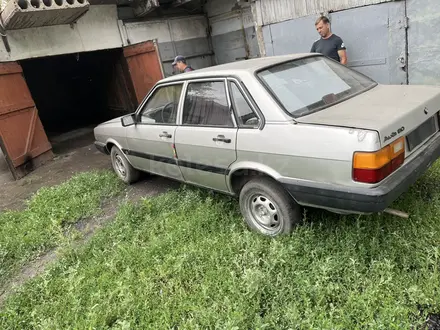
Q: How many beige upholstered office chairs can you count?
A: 0